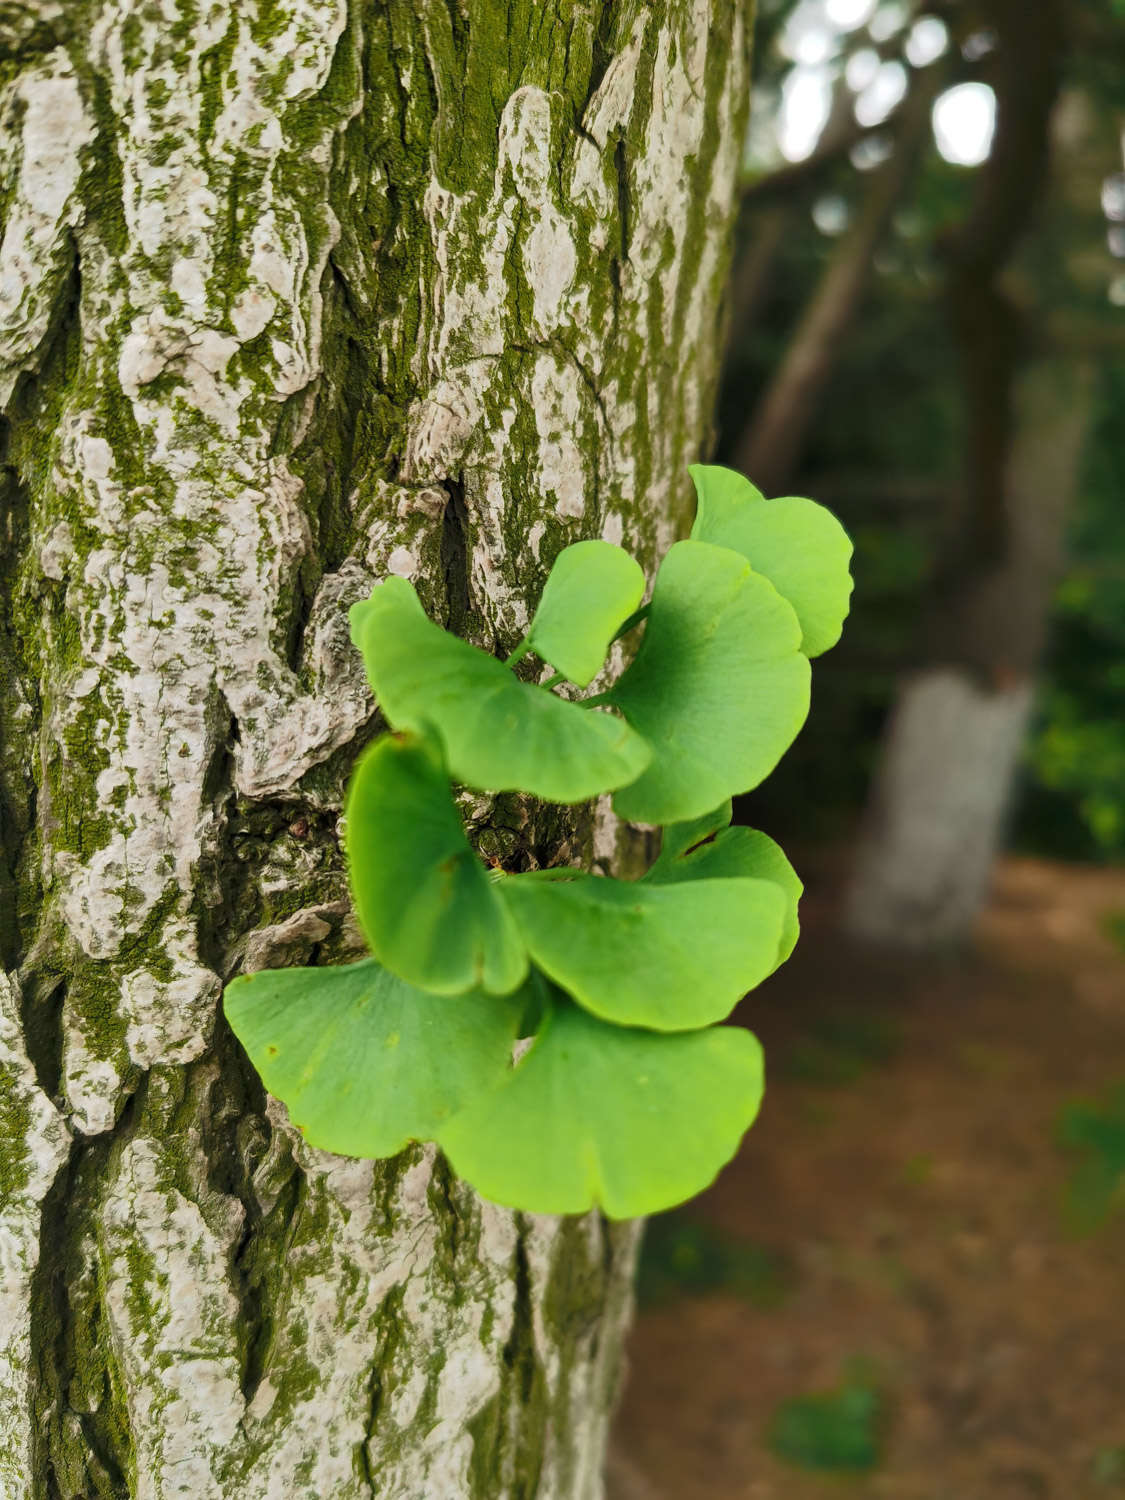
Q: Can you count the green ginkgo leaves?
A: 9